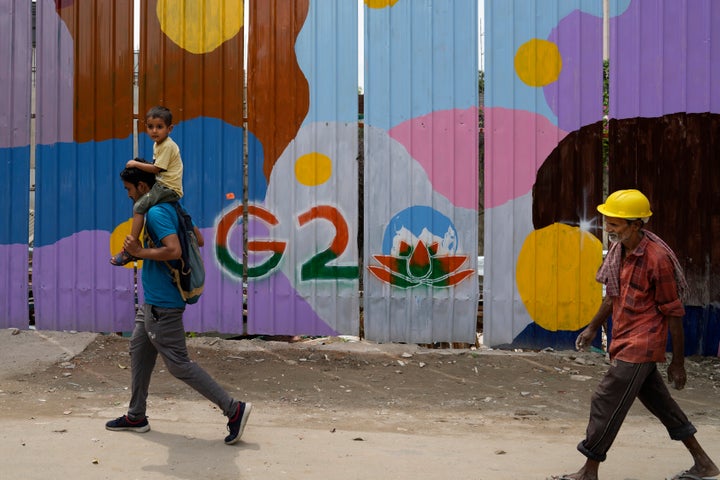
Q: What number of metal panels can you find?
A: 7